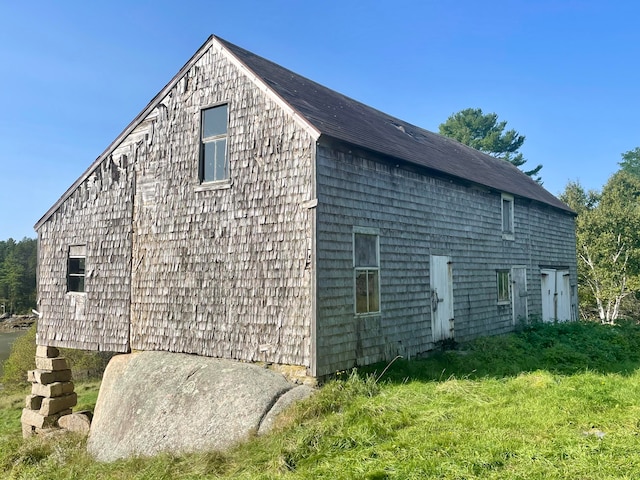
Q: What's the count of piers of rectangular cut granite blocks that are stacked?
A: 1